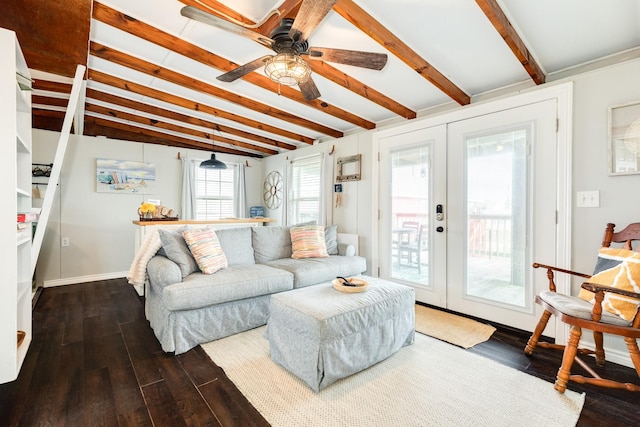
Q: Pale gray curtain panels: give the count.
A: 4